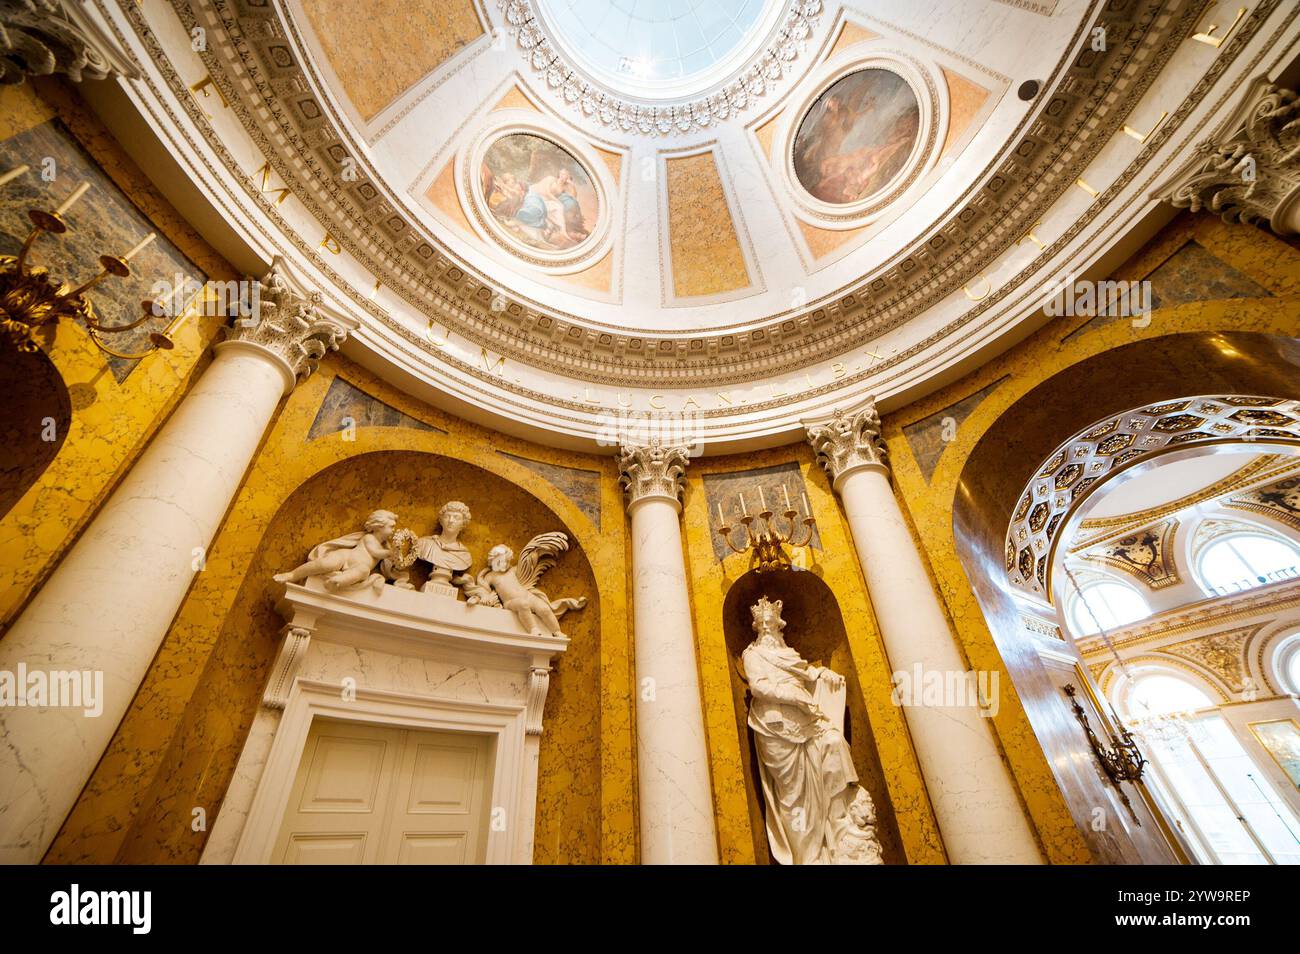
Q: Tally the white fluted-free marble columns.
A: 3